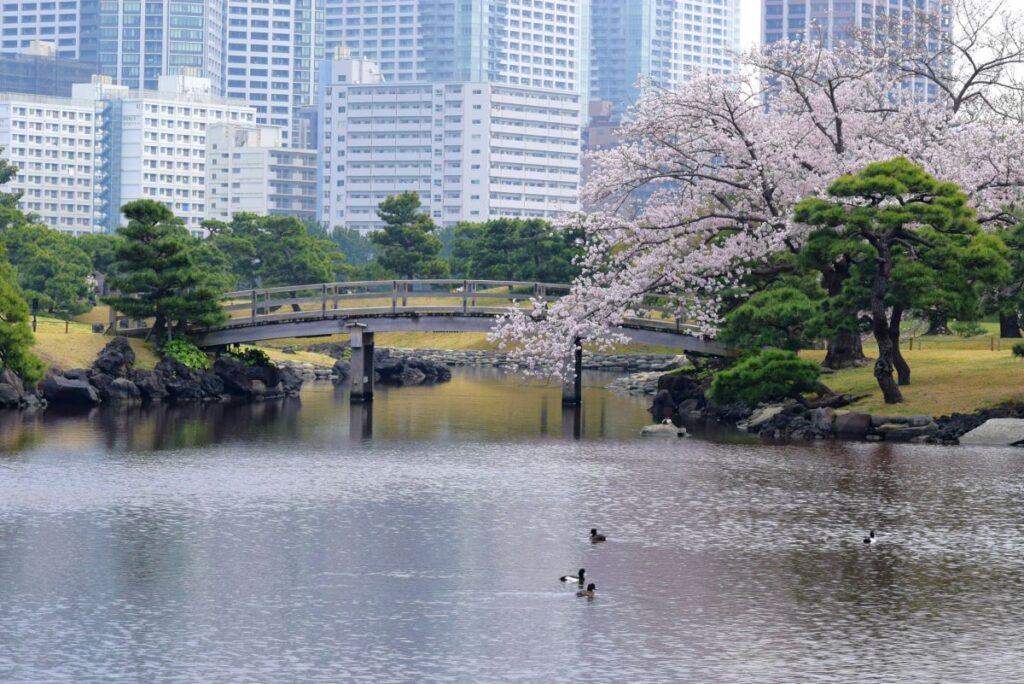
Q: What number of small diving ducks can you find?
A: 4